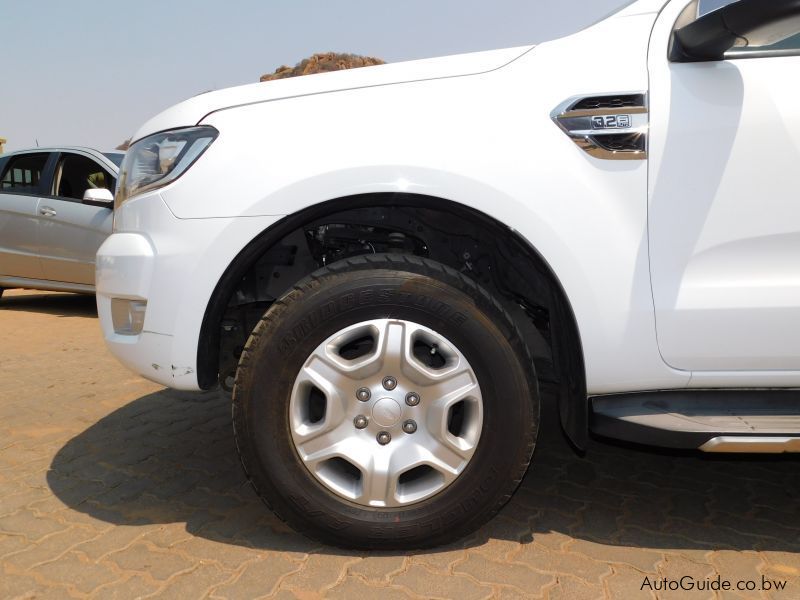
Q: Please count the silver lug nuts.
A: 6